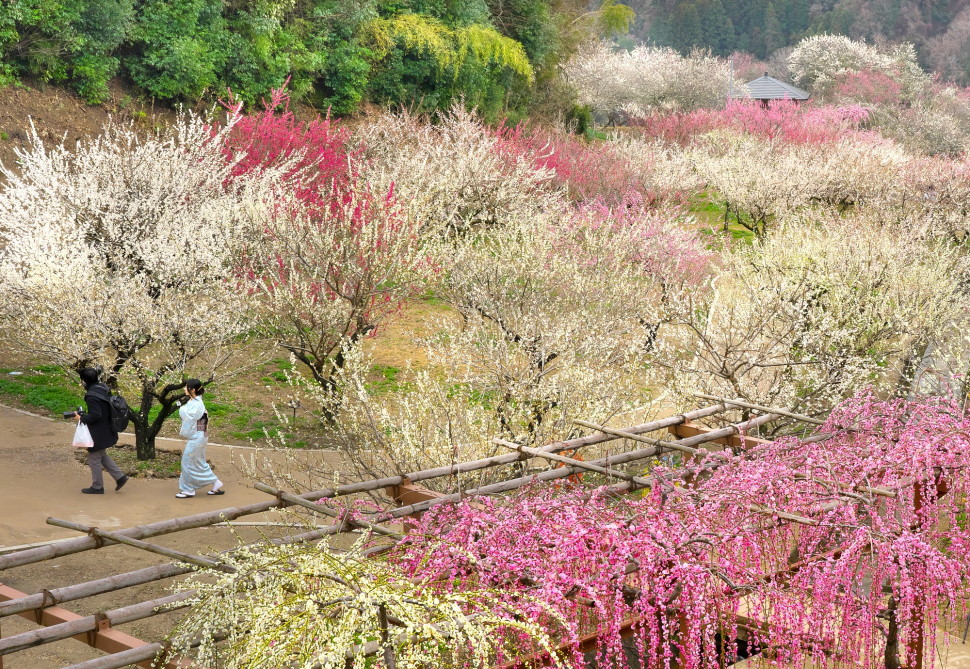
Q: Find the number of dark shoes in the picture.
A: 4